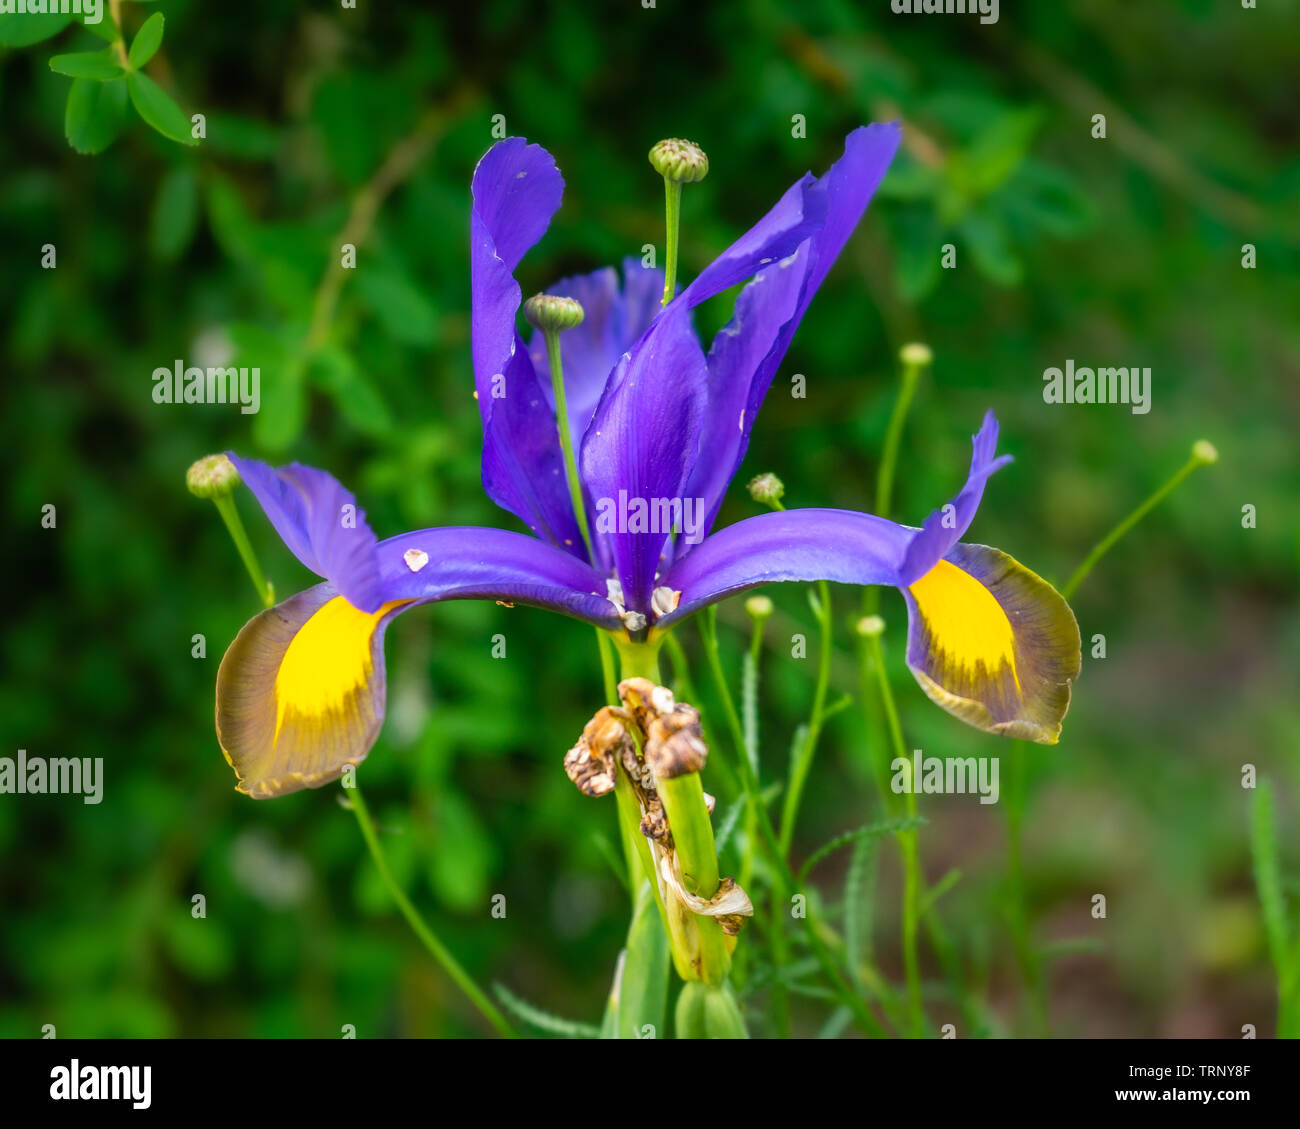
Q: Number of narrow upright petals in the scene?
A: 3